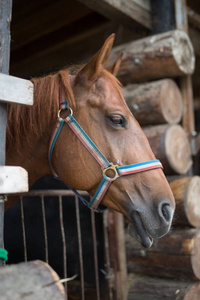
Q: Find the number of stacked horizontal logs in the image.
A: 6